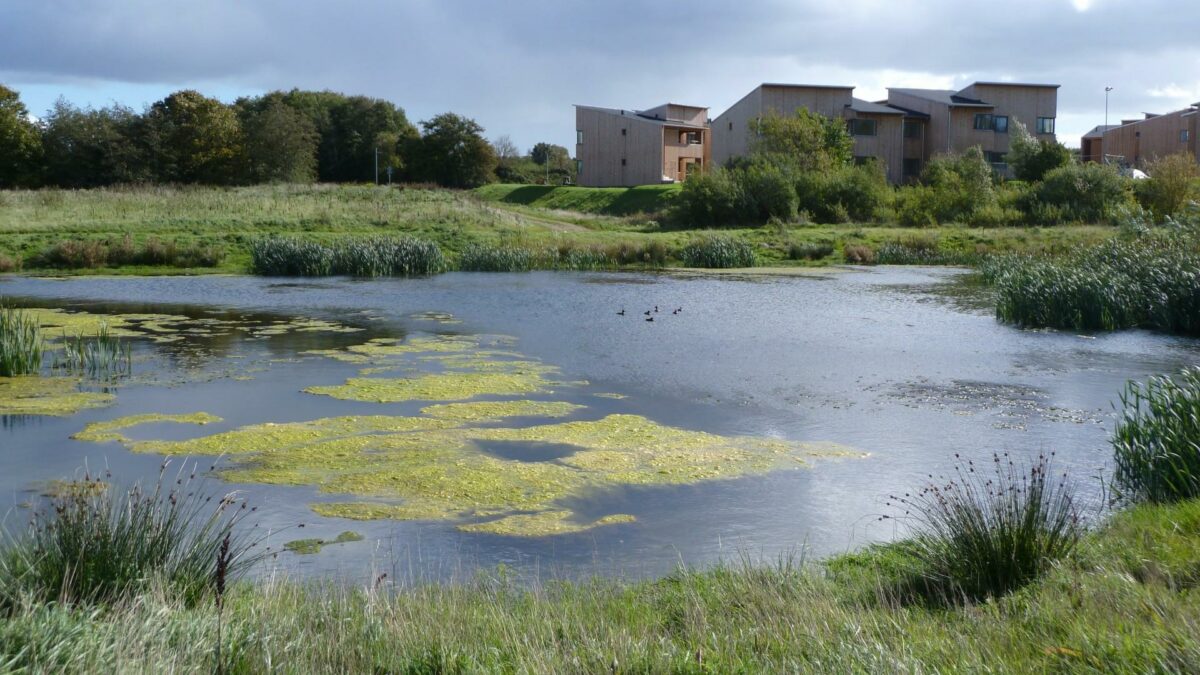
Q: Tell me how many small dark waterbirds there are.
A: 6